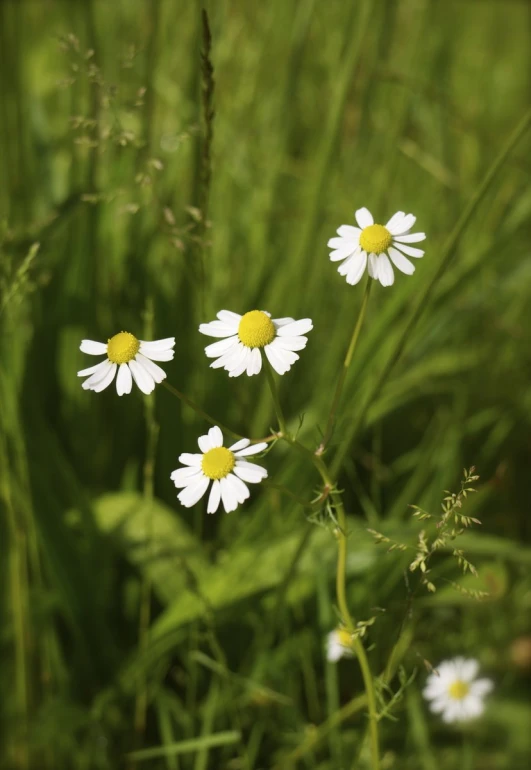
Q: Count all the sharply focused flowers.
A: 4